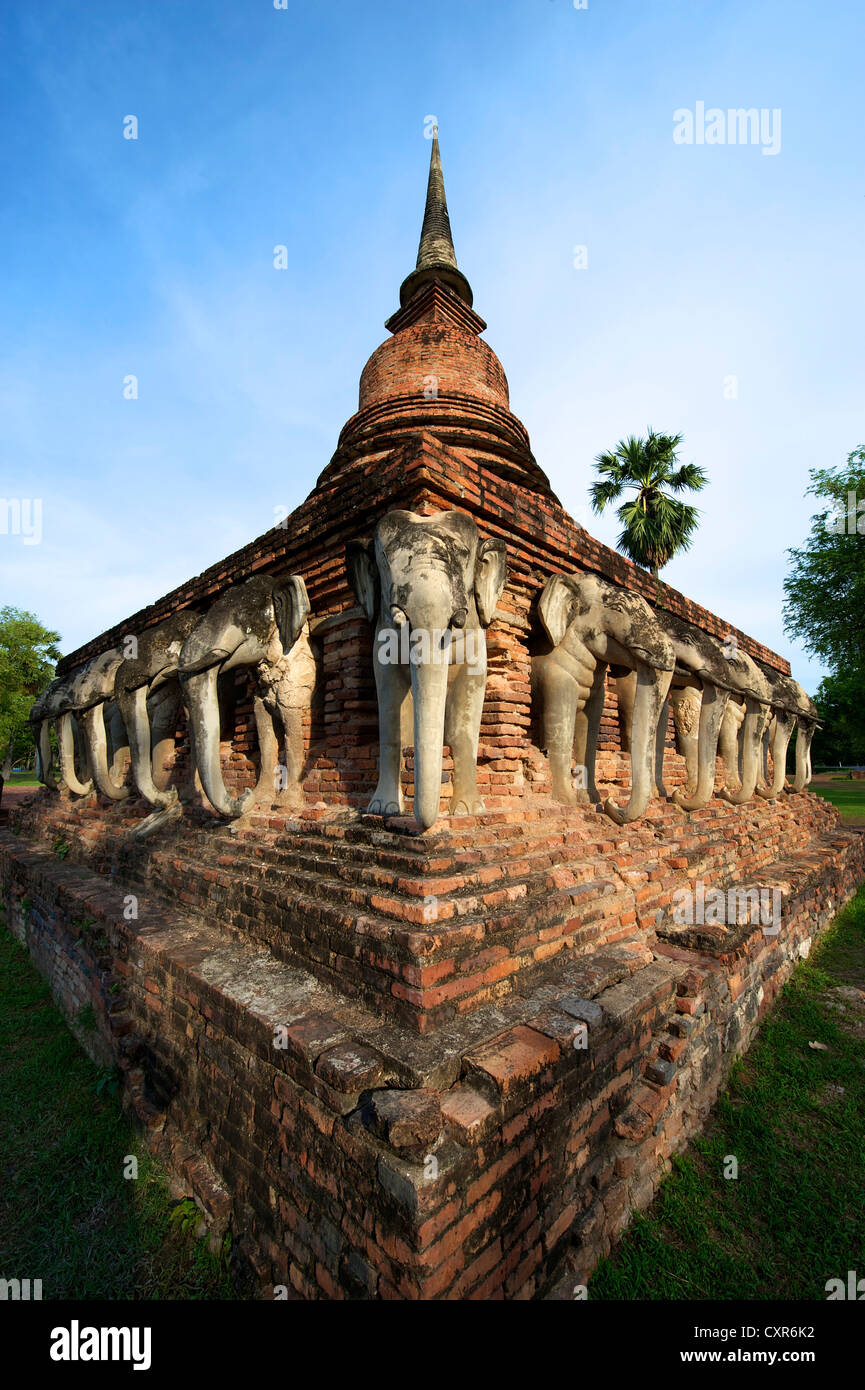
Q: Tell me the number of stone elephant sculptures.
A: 11